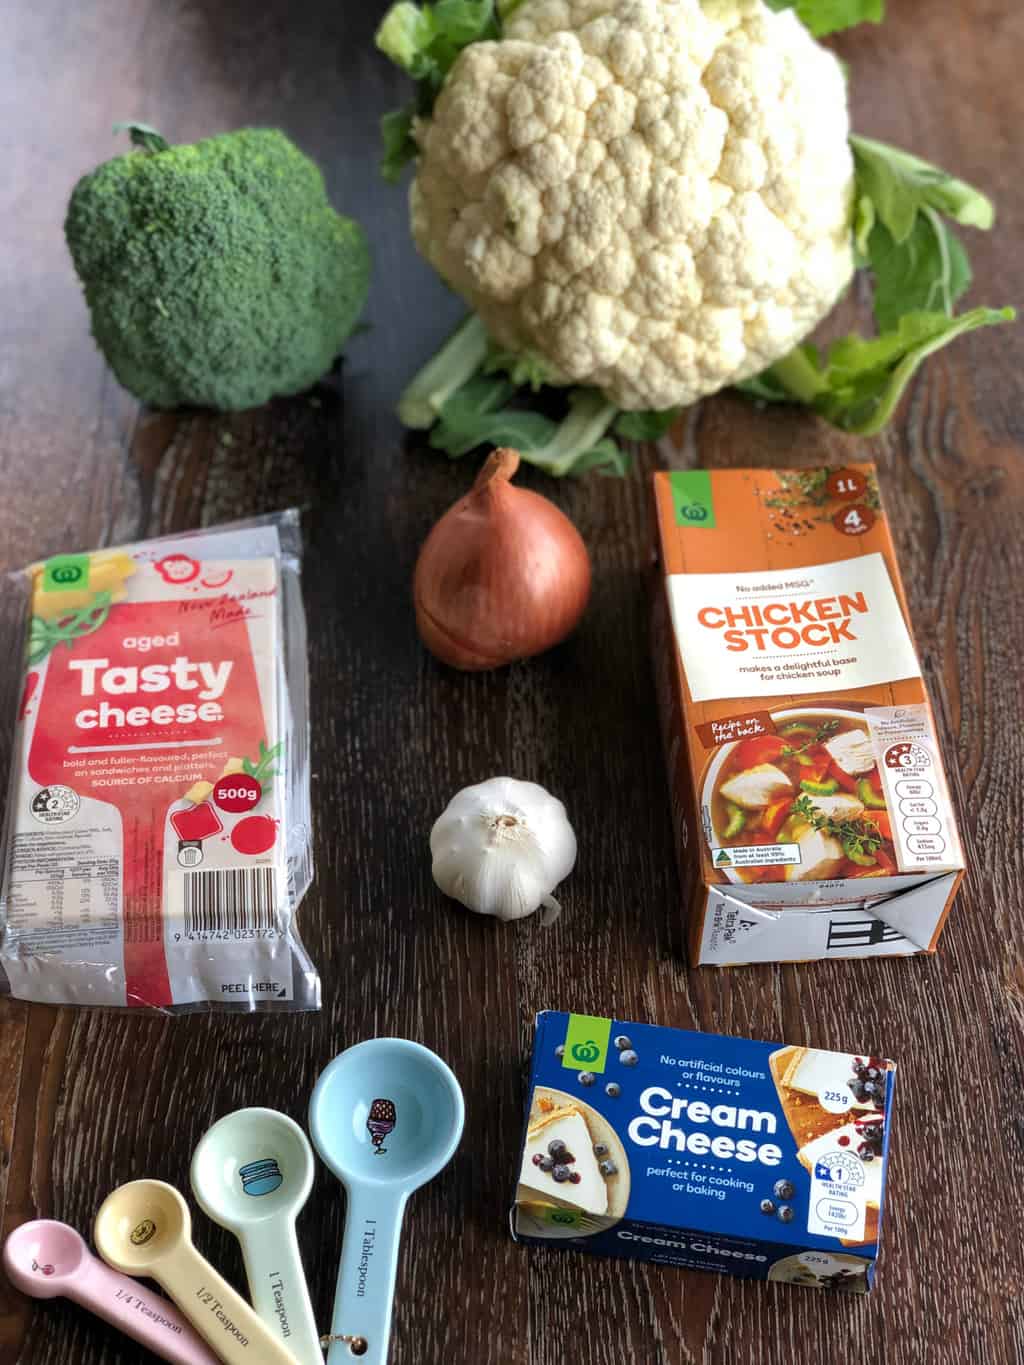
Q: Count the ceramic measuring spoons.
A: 4